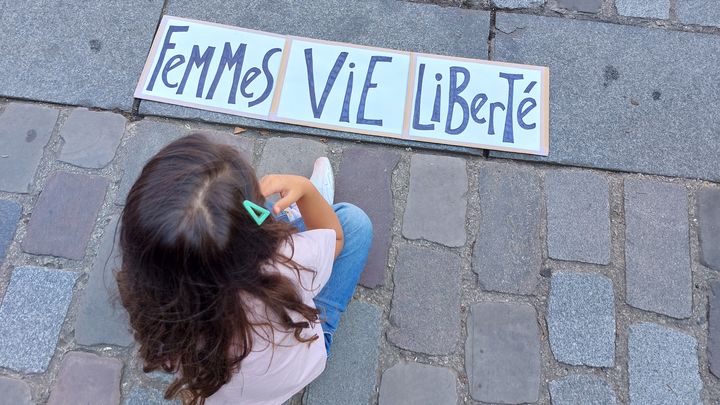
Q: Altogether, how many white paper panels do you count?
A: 3